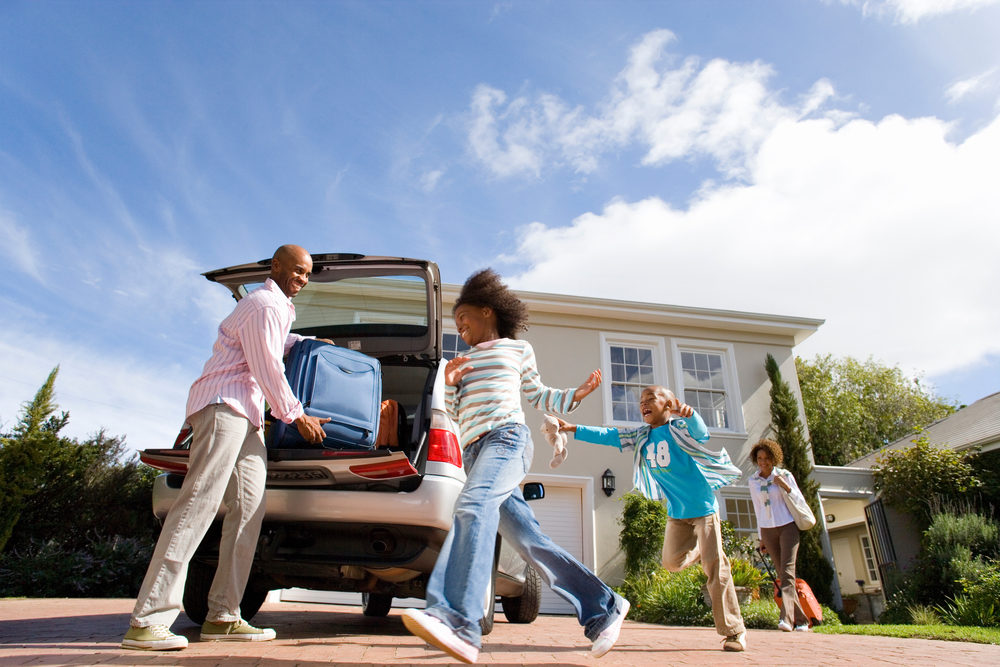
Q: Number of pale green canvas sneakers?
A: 2